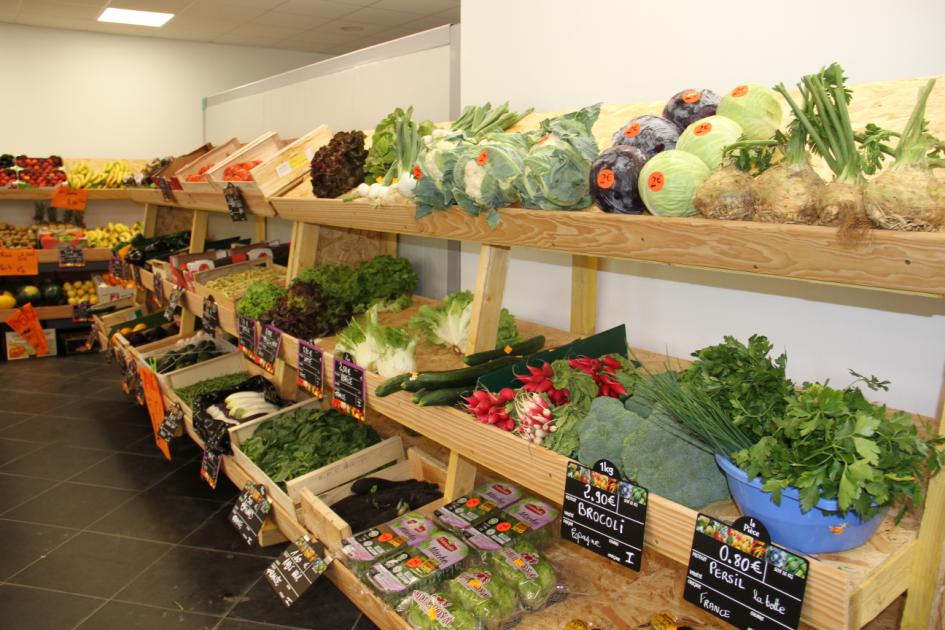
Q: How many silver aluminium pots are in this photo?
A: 0